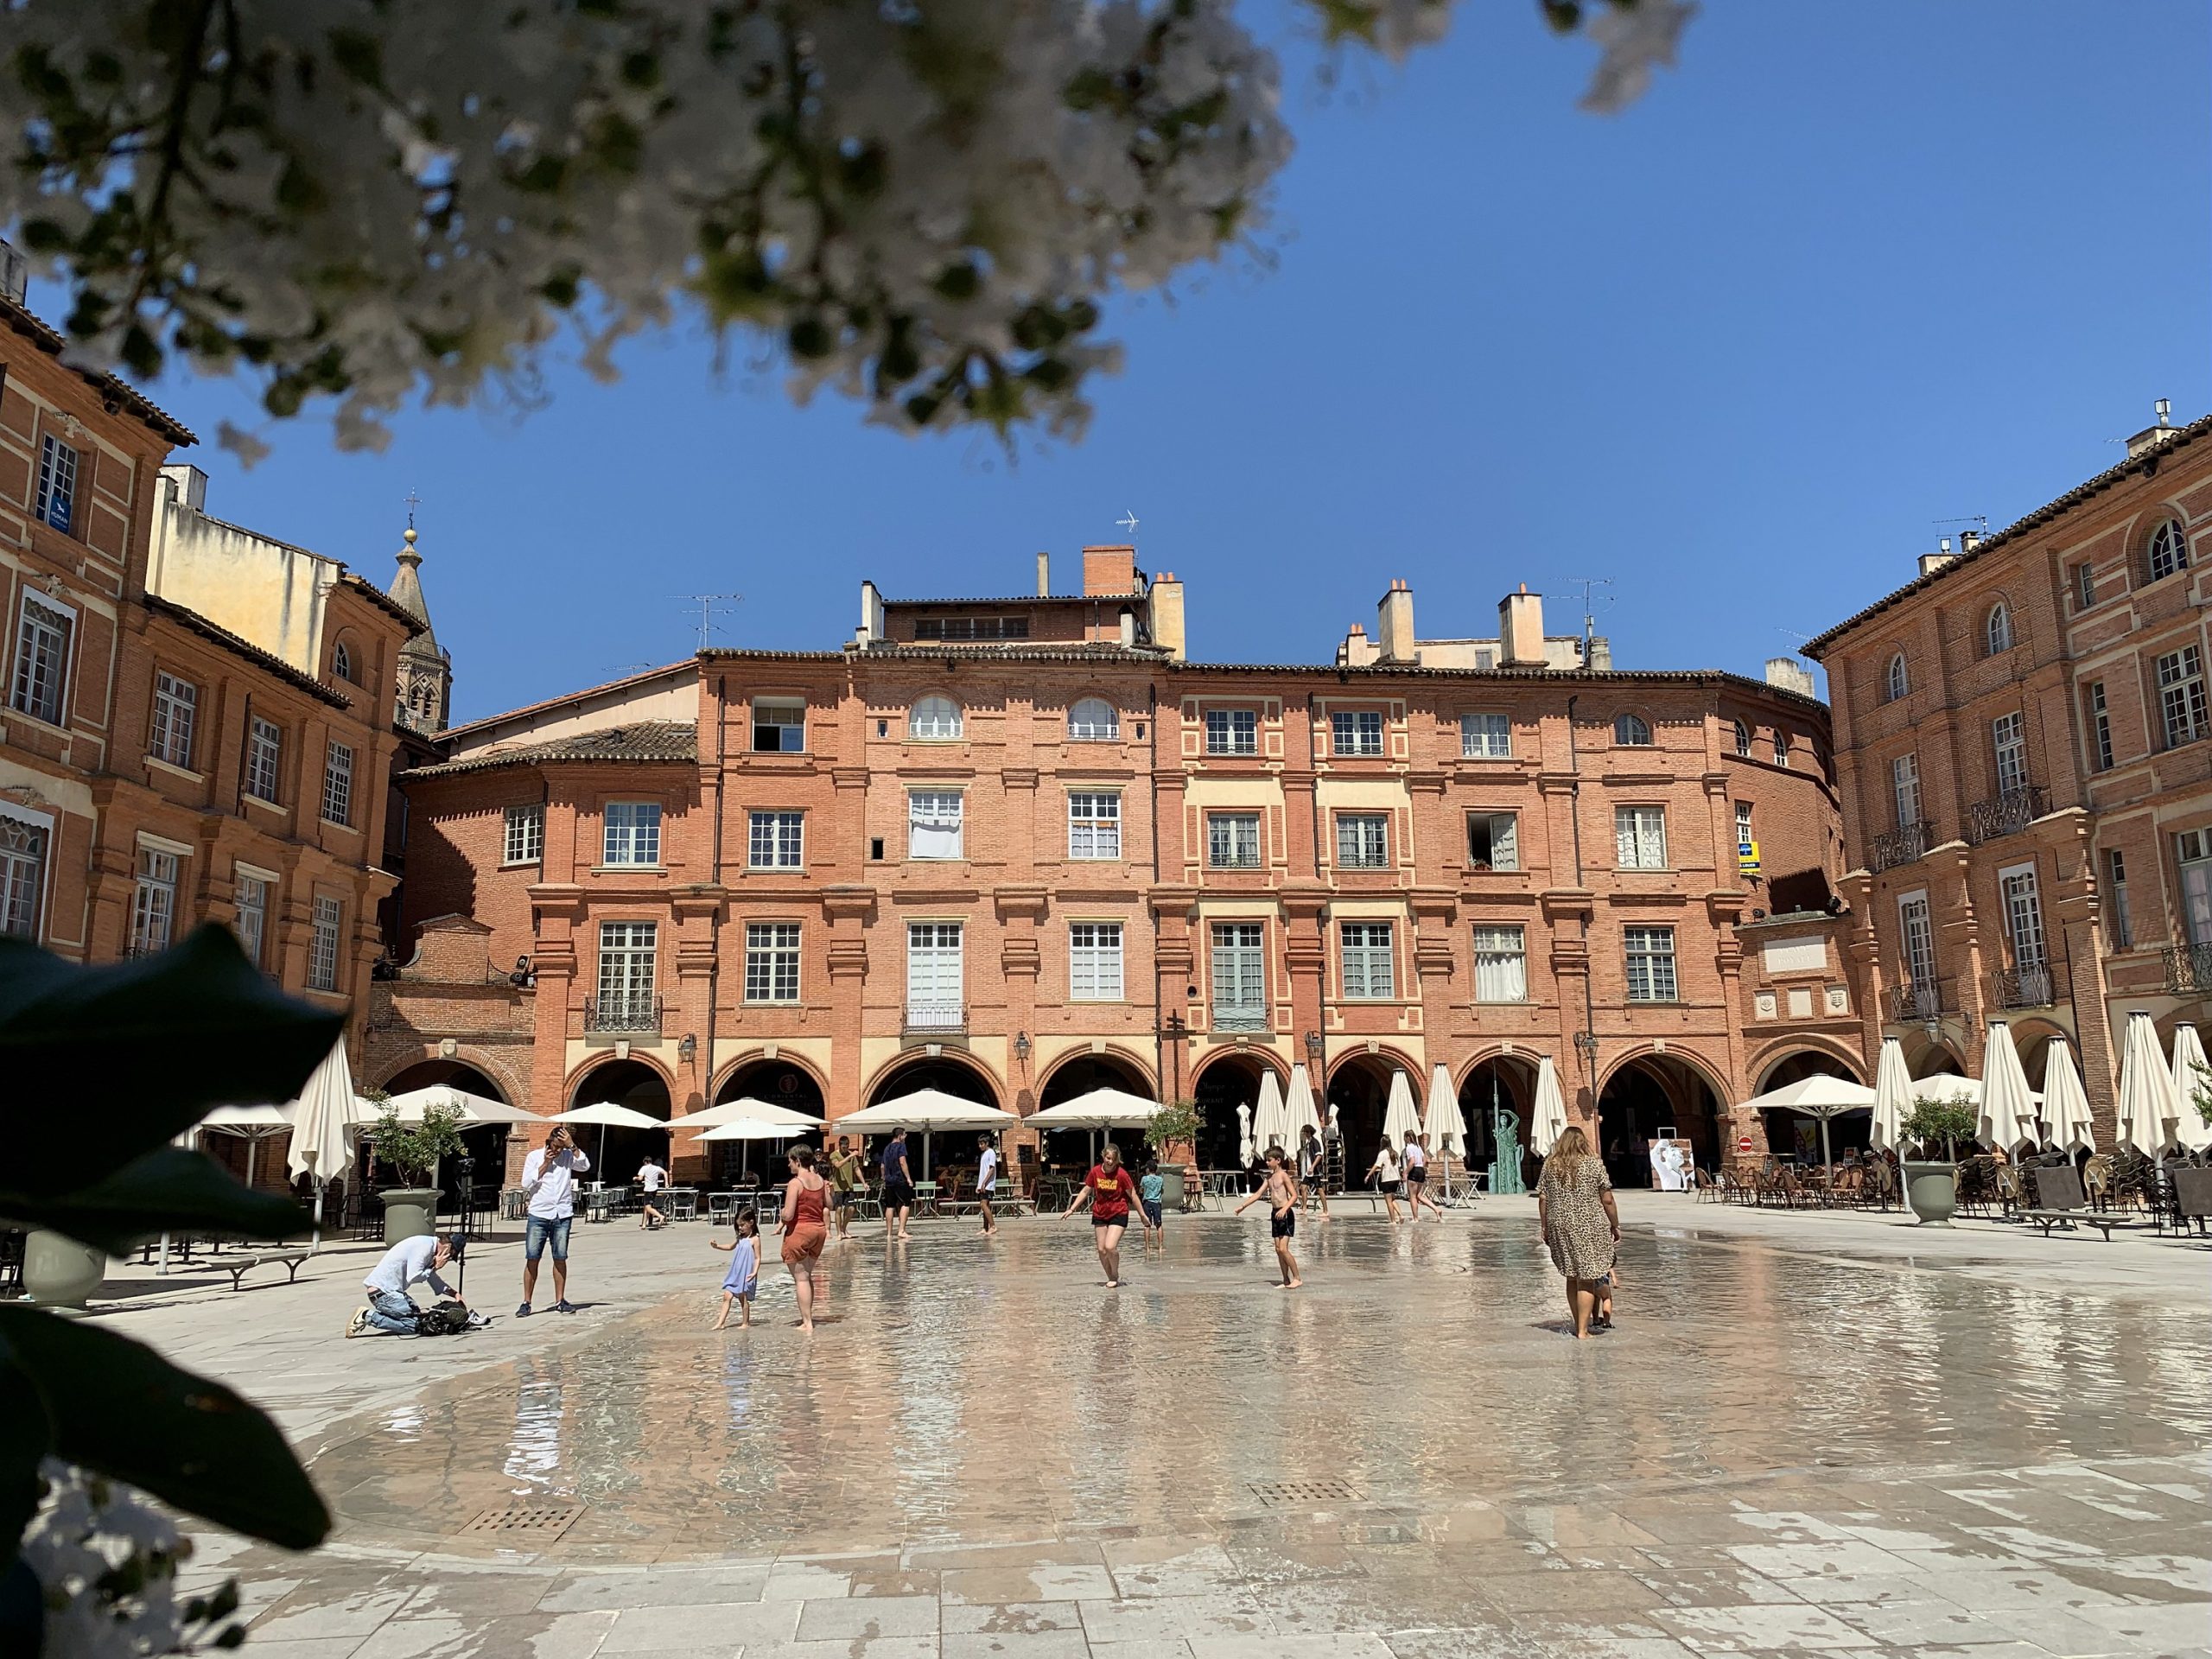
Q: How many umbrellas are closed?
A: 13